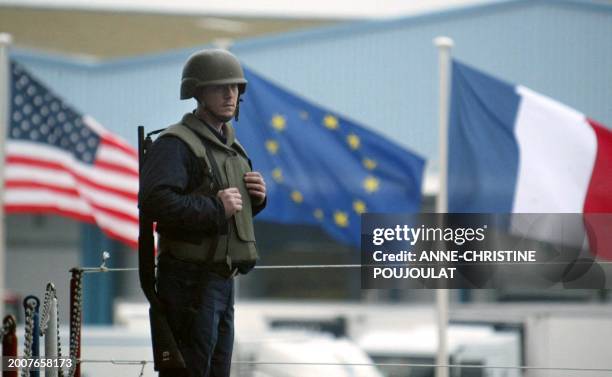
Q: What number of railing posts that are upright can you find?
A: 4